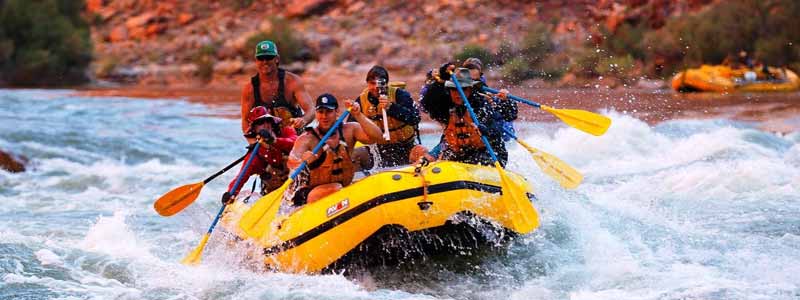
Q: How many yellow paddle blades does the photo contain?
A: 5